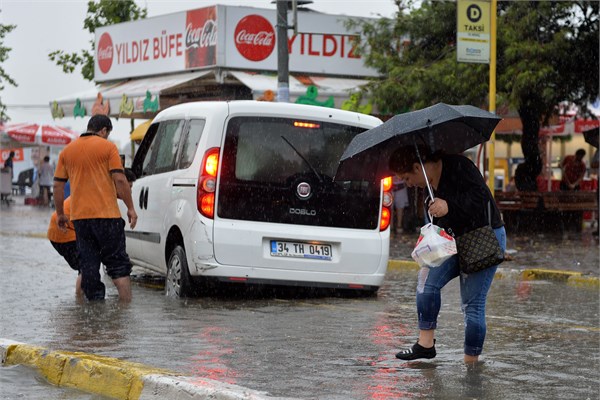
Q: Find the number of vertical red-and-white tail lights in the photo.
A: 2